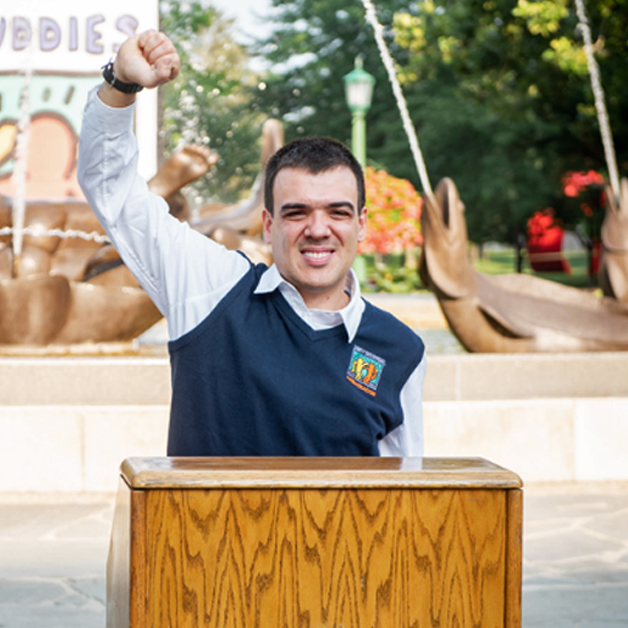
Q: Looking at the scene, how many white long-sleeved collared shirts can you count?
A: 1